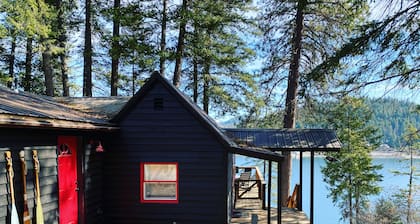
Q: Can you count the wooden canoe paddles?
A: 3